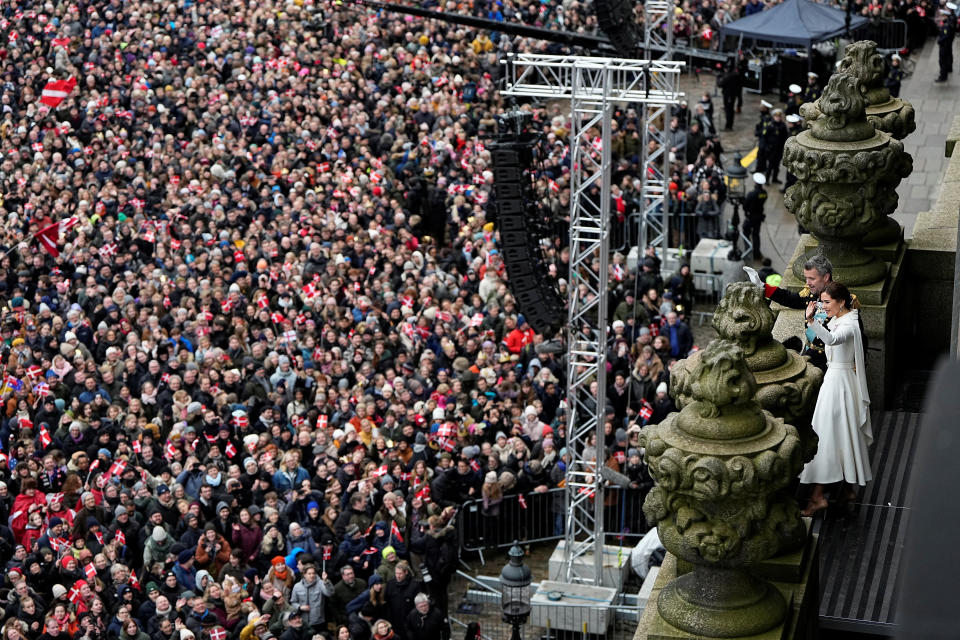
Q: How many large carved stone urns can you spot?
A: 4